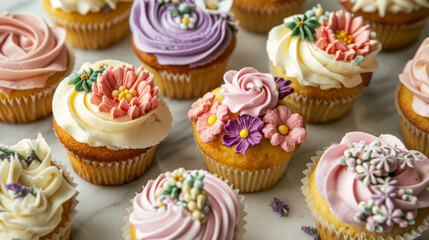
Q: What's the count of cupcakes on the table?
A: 12